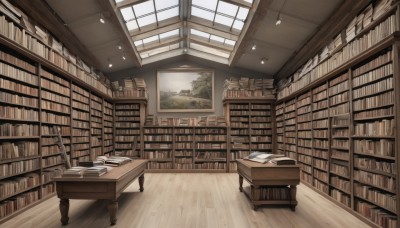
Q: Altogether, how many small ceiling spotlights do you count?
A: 7